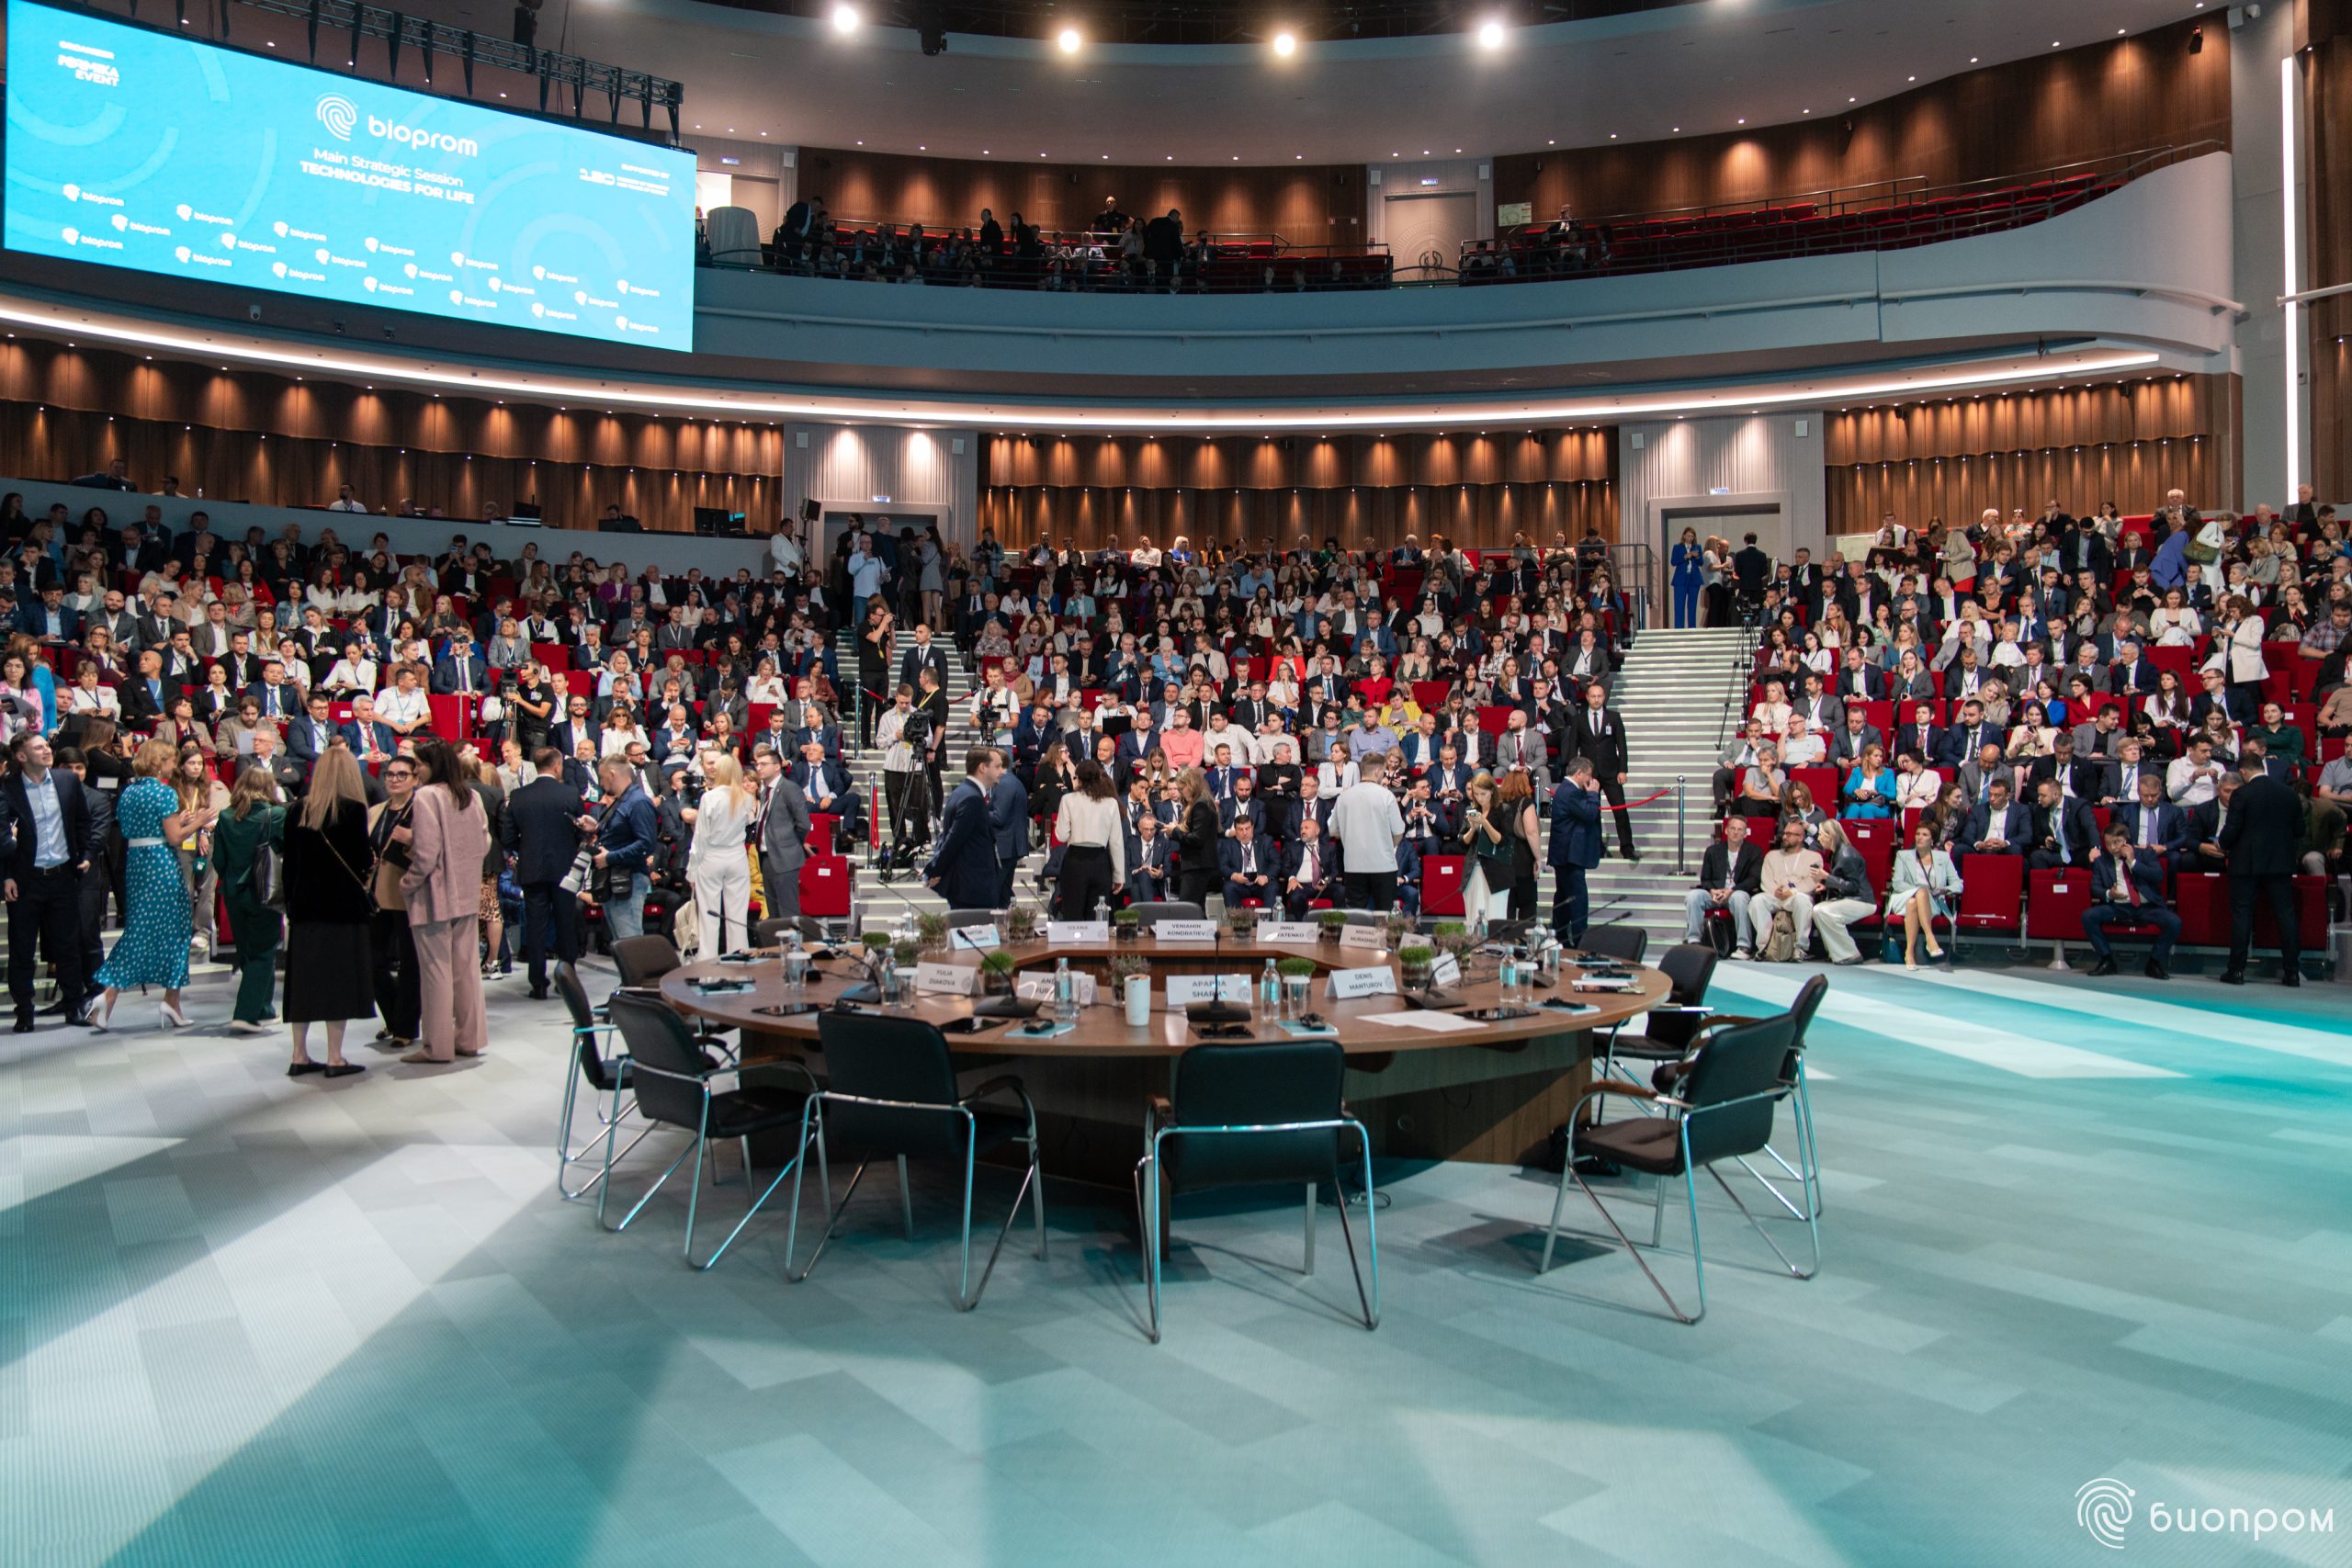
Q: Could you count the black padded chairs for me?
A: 14